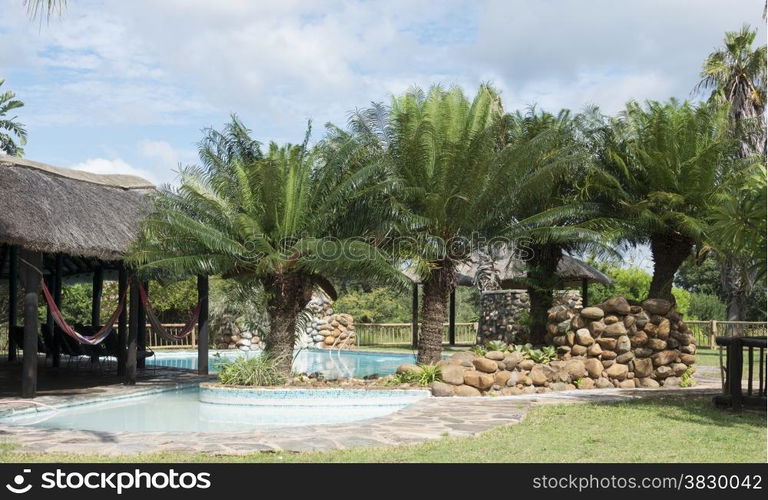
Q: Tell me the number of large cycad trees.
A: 4